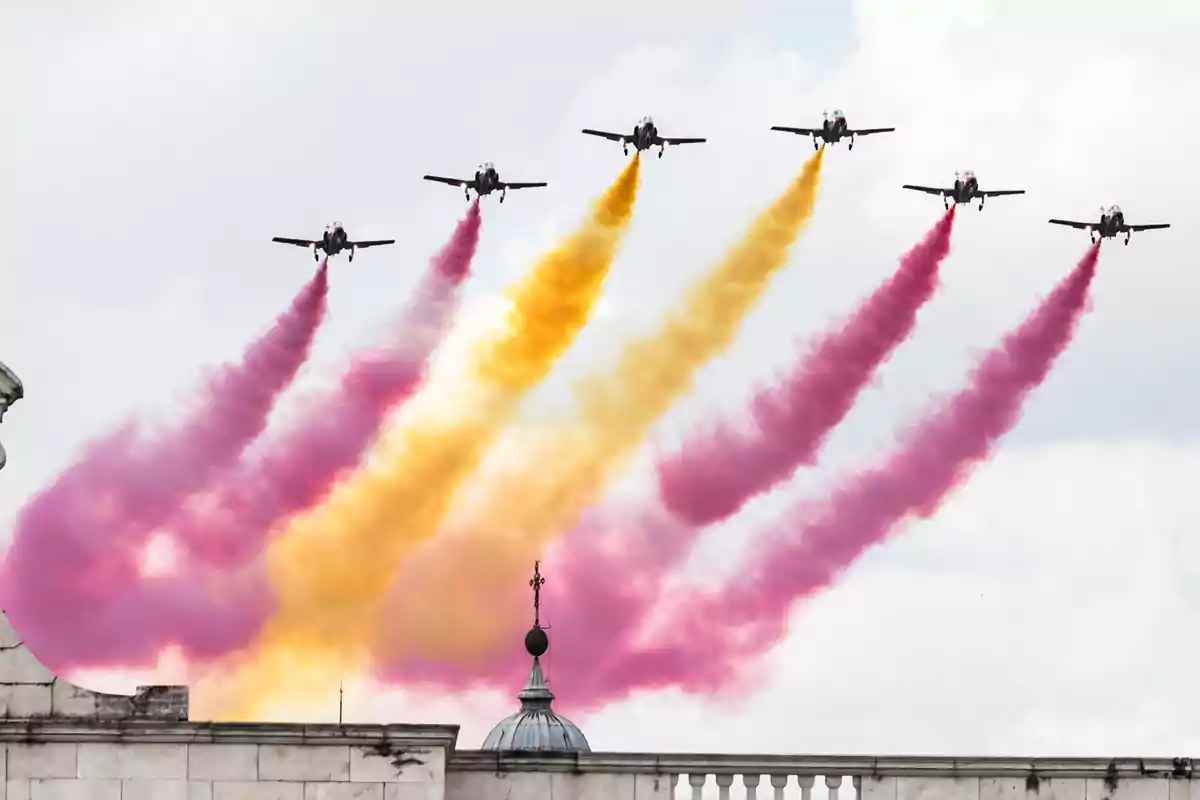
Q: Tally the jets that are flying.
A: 6